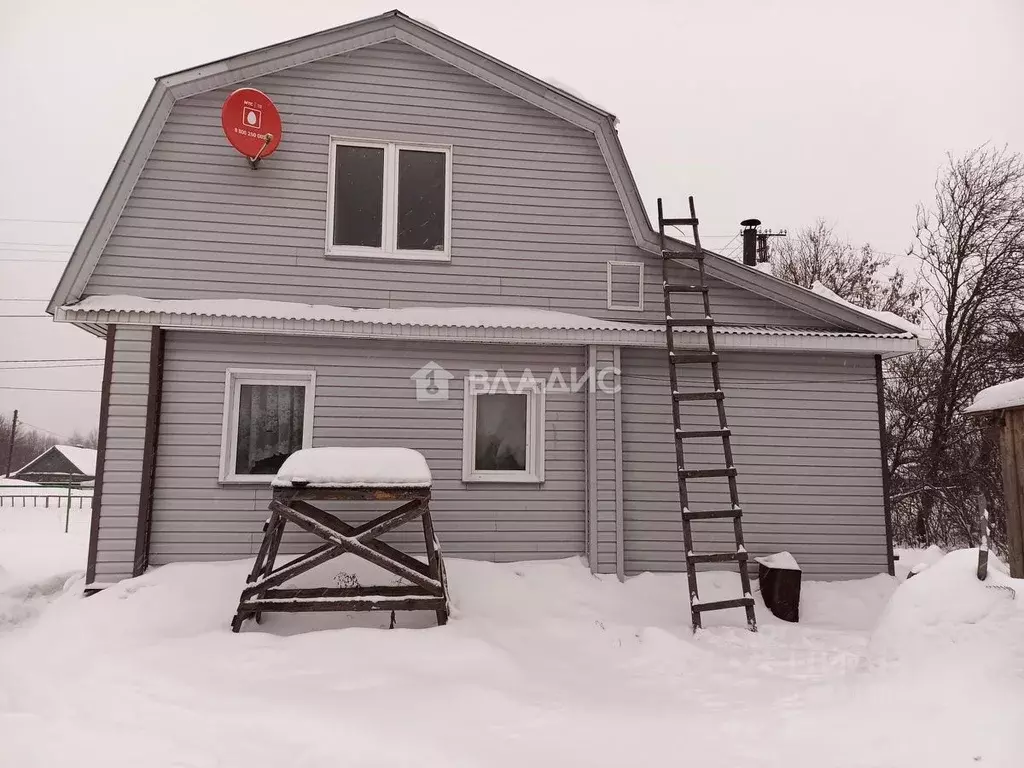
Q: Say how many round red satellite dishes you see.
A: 1